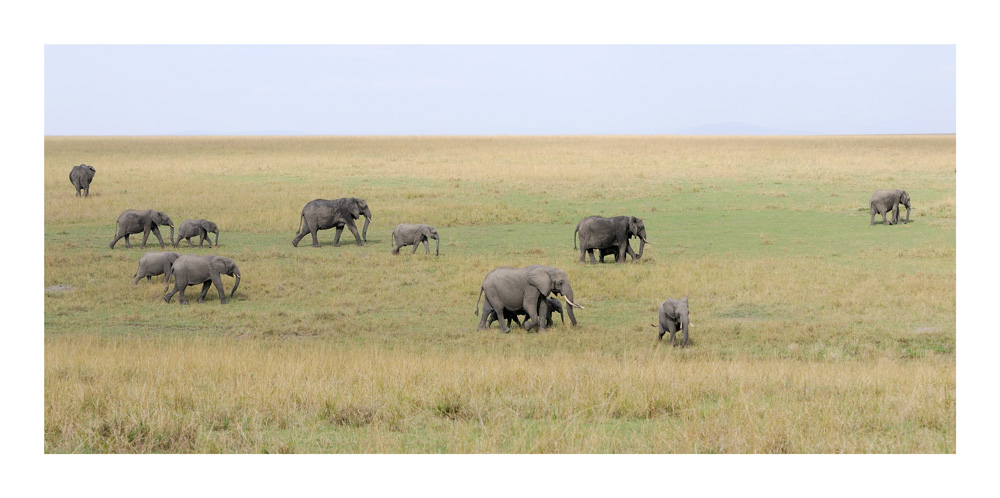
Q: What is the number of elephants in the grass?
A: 13